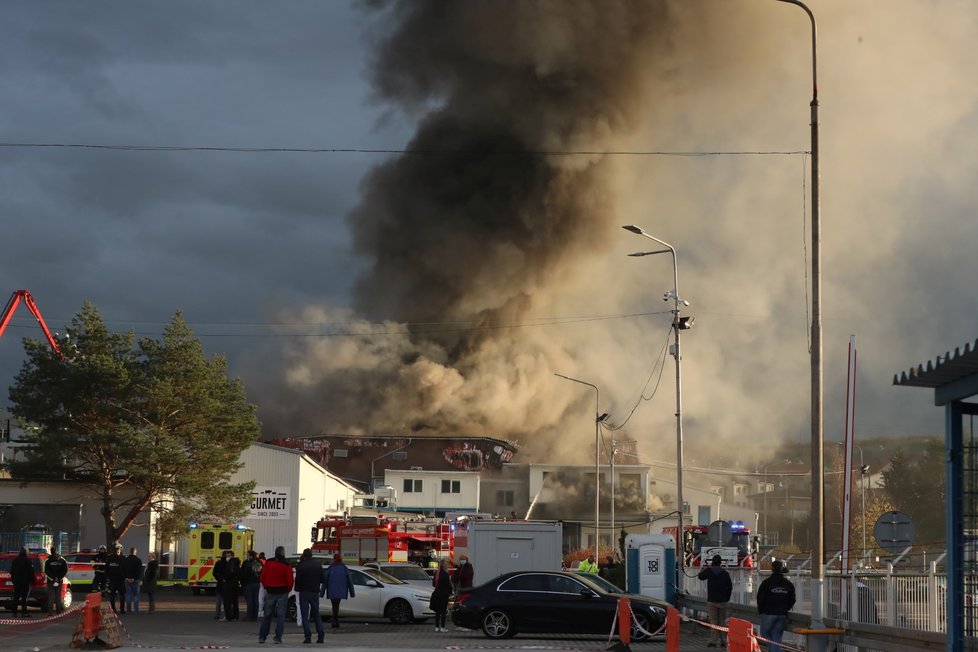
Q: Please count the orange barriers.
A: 4